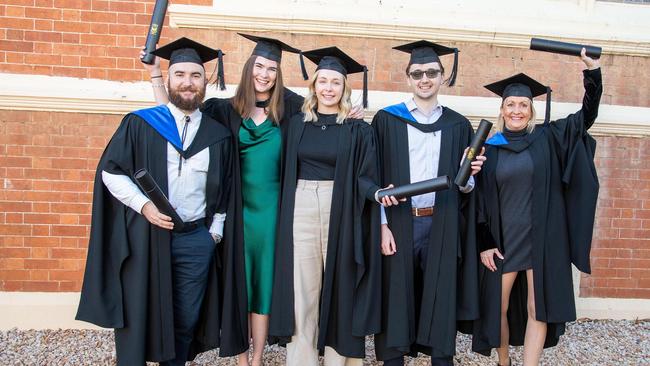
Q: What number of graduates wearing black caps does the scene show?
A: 5